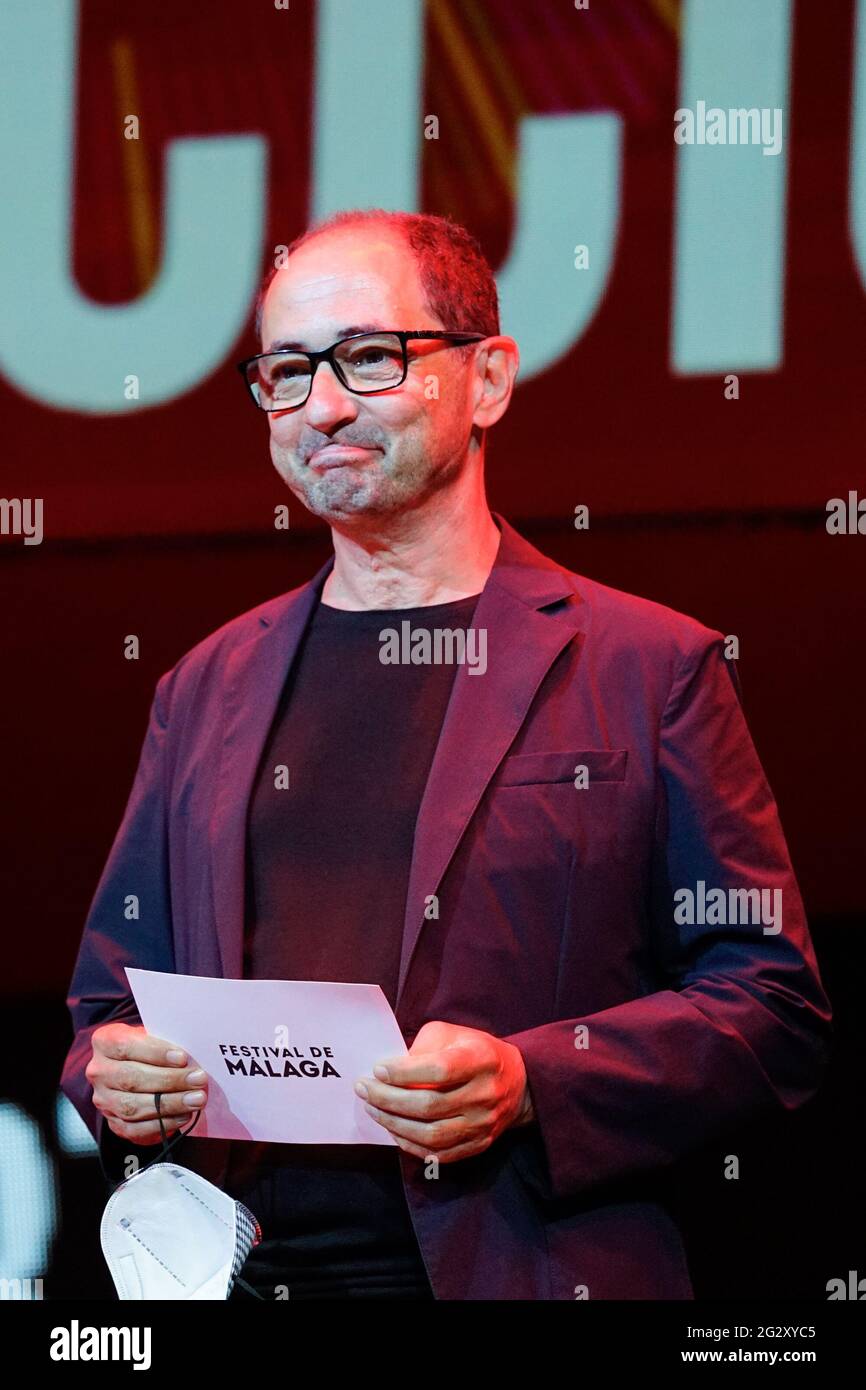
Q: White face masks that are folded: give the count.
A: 1